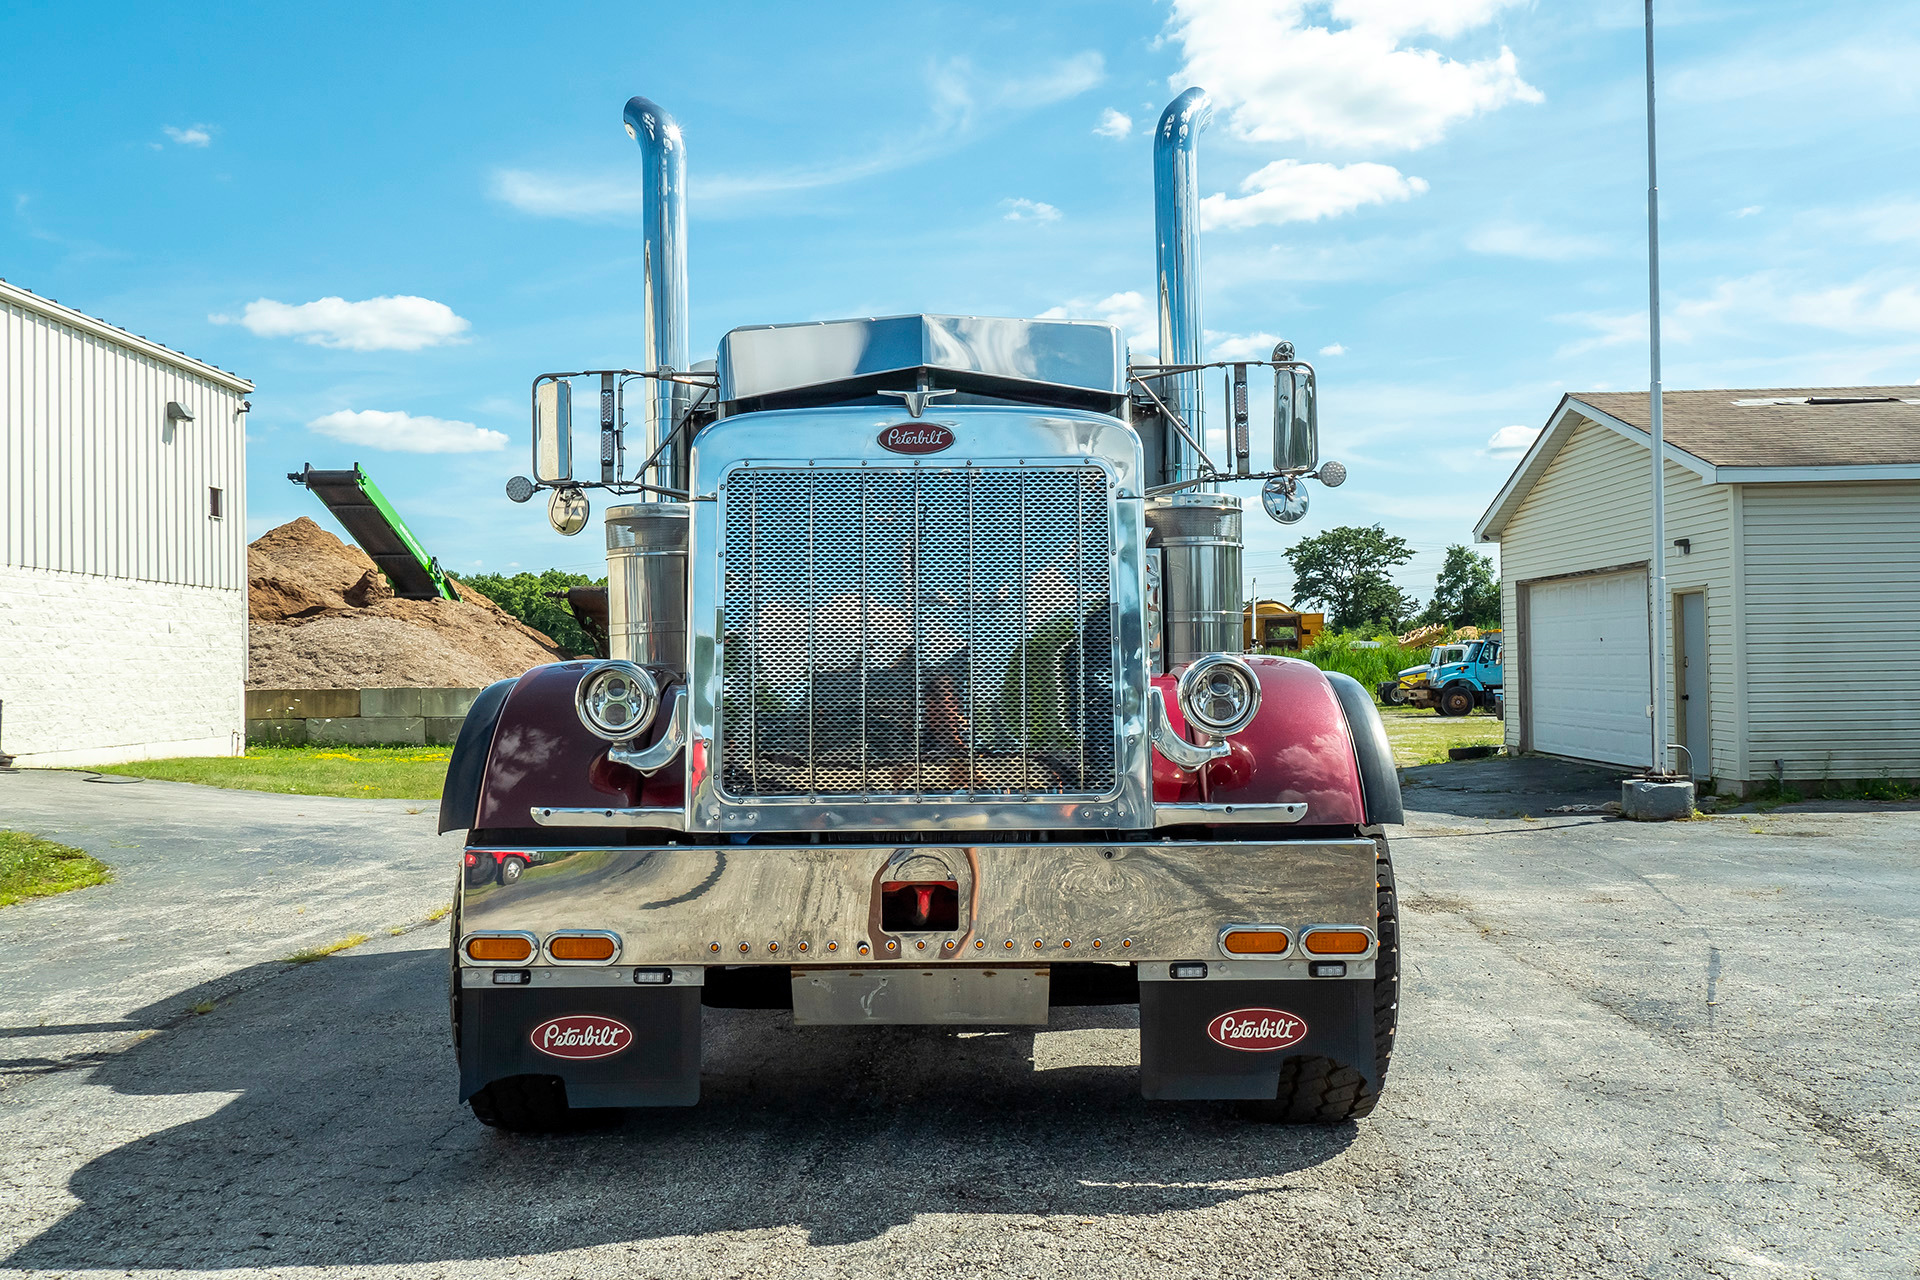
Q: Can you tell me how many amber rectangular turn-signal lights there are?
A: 4